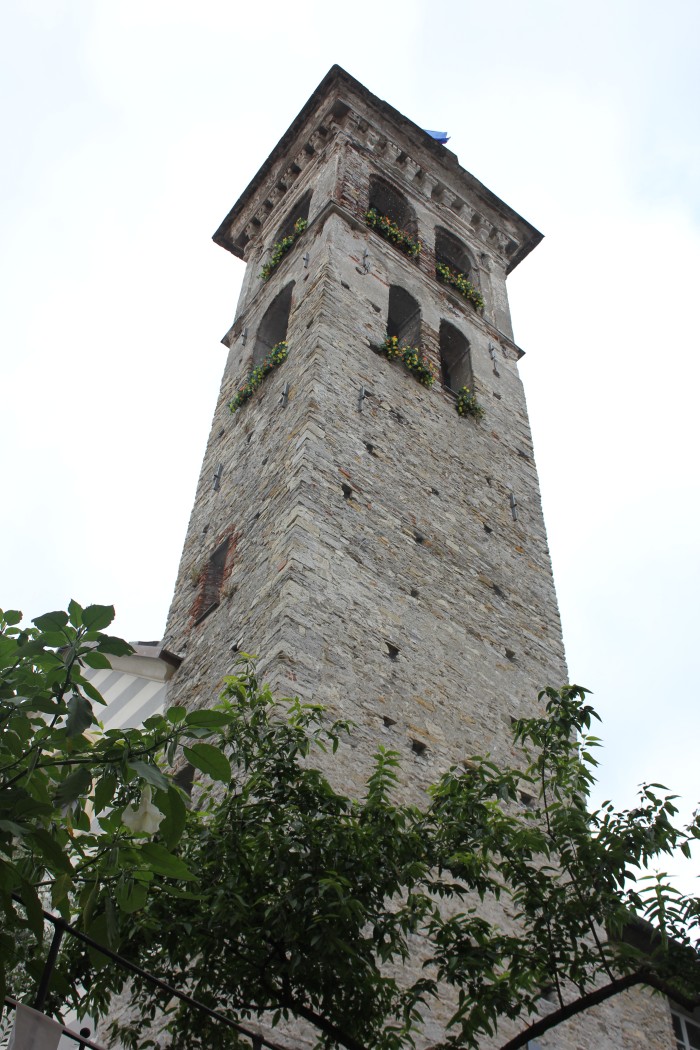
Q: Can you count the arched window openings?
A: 6